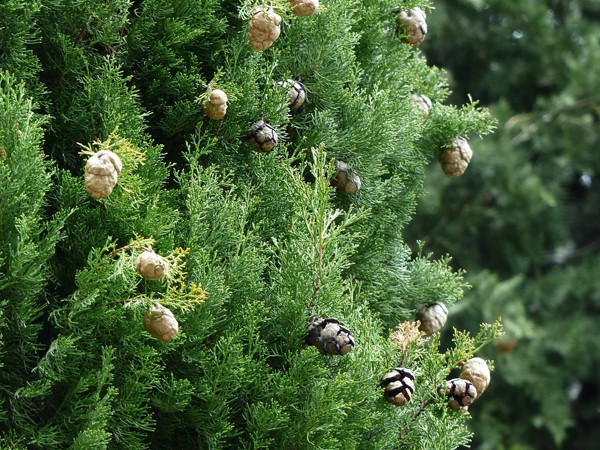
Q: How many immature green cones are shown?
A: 0